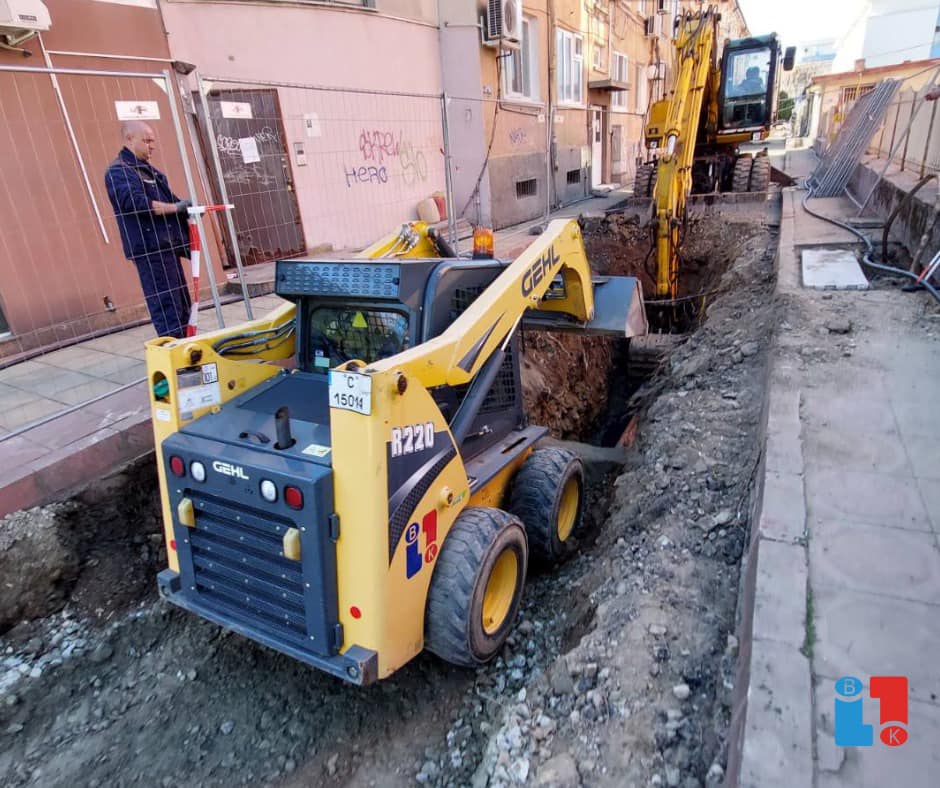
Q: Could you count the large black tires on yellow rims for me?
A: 2